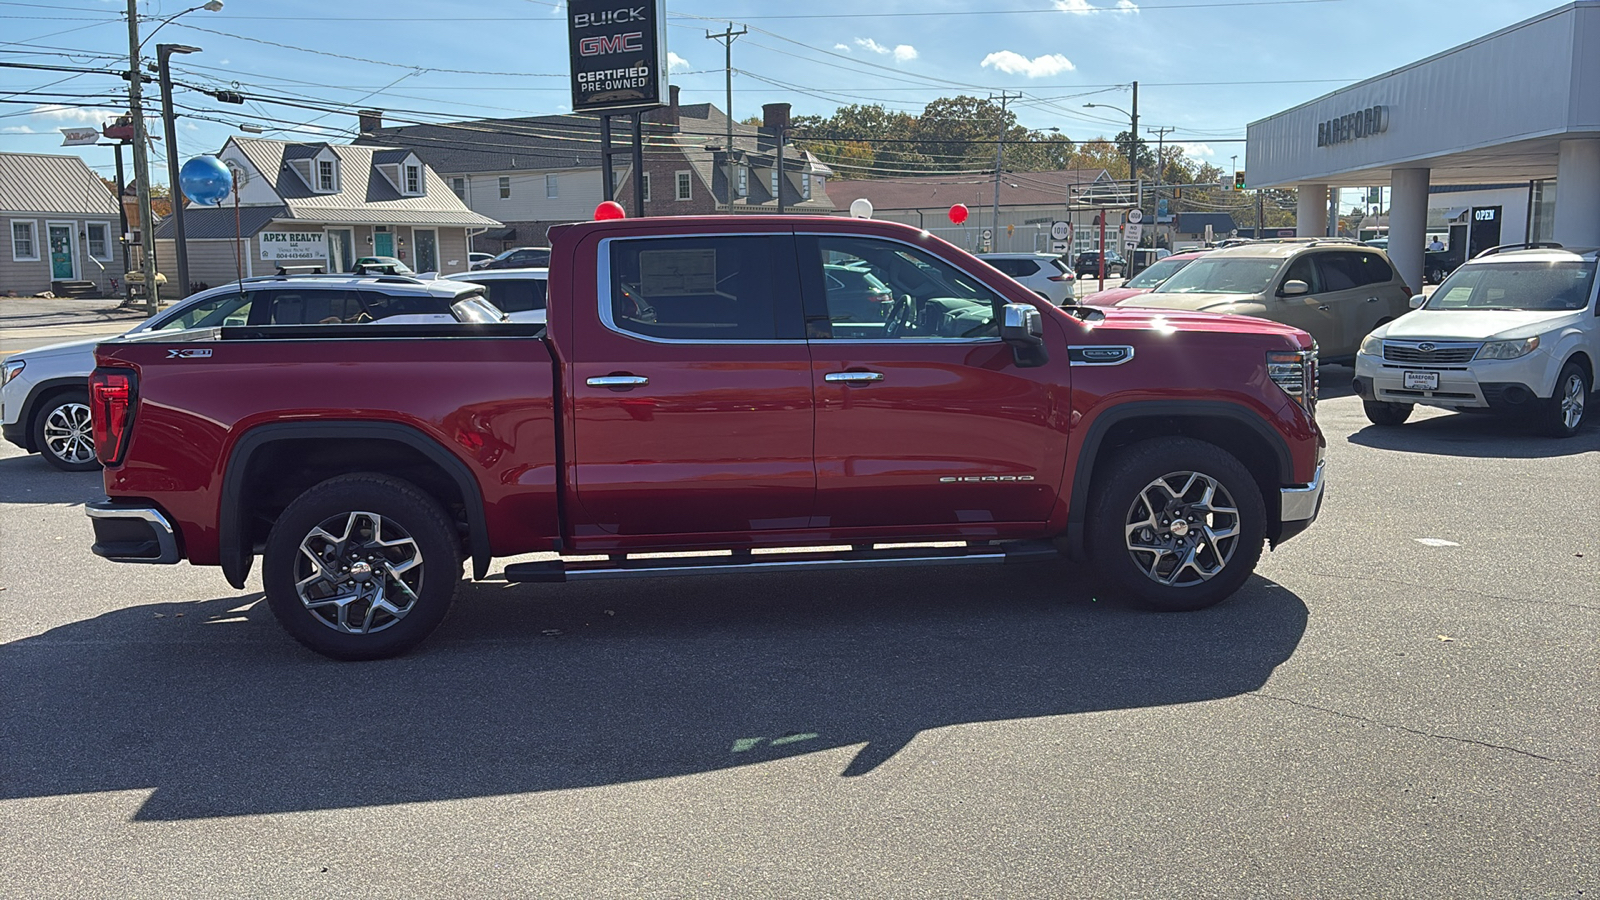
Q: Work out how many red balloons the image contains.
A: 2